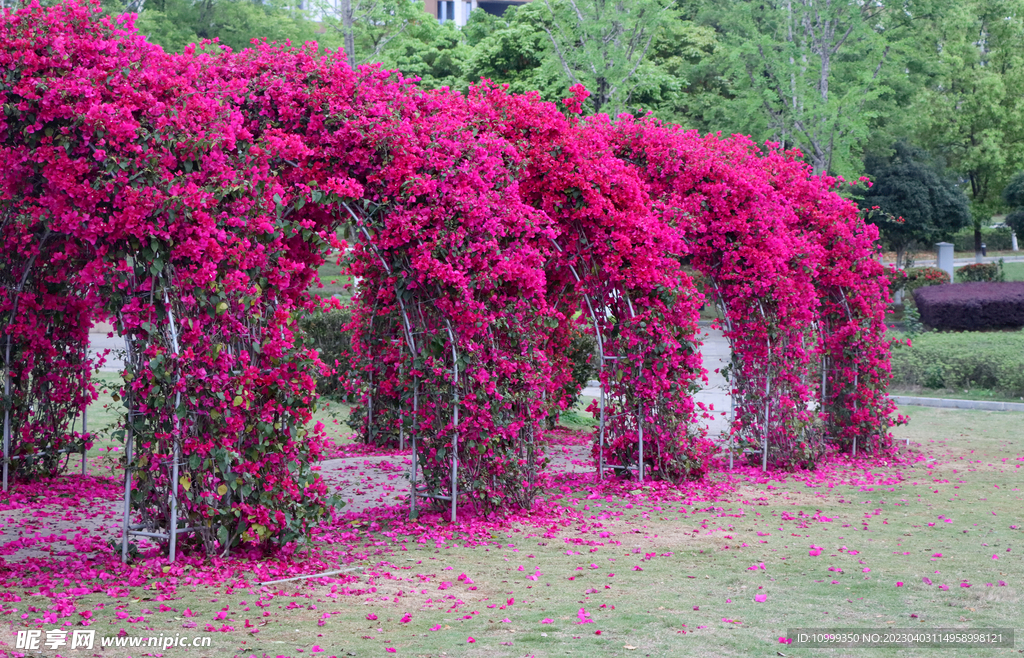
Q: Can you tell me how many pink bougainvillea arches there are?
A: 5